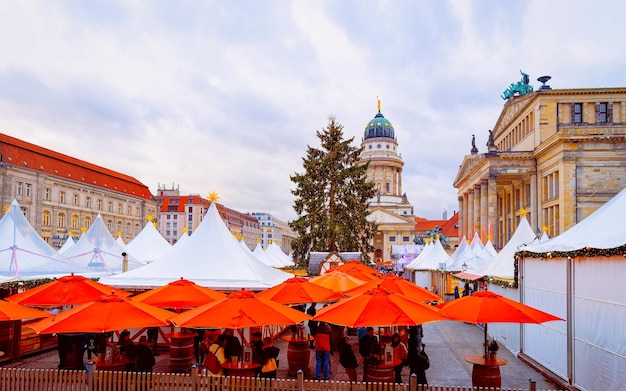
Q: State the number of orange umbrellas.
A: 12